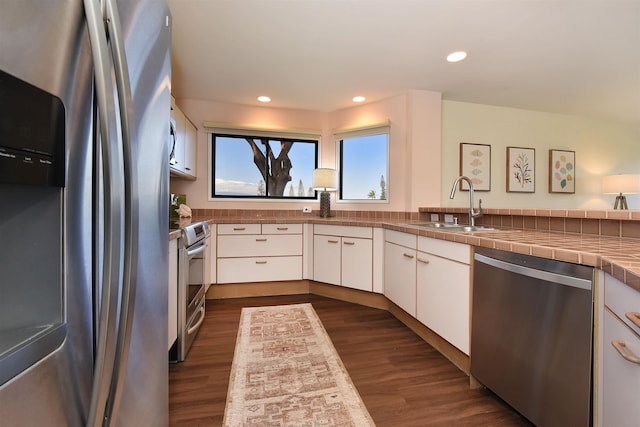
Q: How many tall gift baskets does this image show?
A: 0